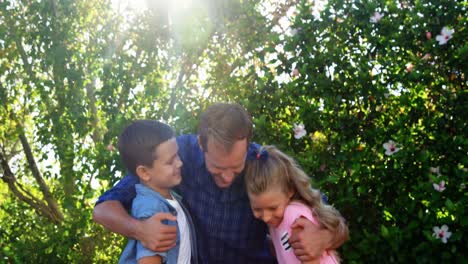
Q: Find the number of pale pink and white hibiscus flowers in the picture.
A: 6